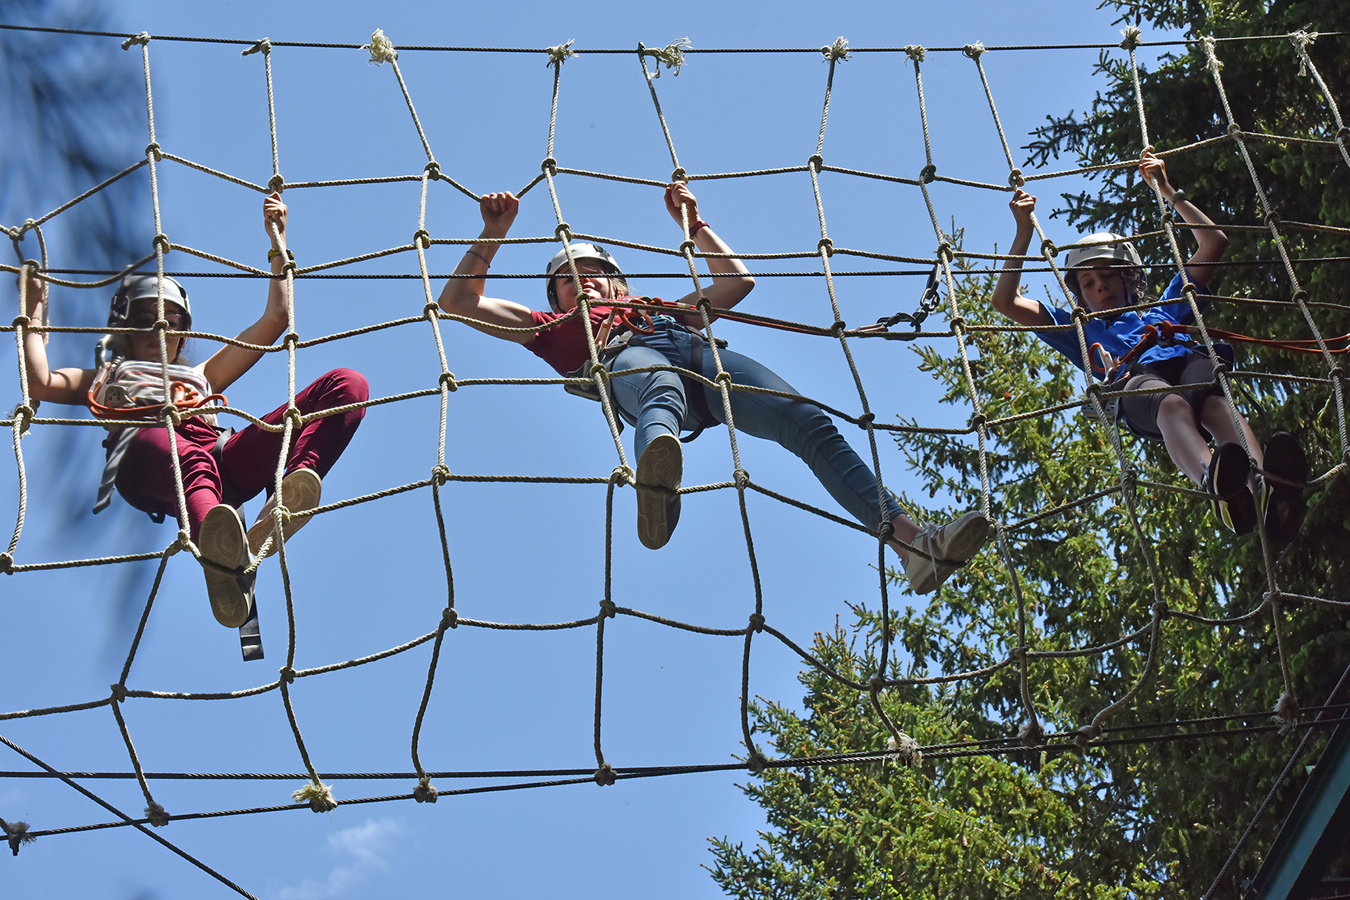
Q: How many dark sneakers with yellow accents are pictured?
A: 2